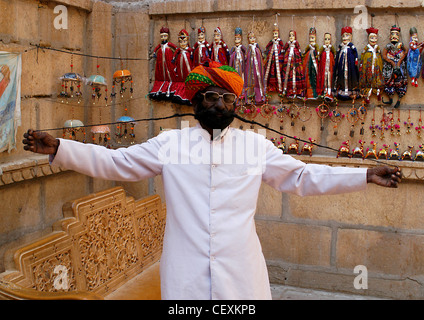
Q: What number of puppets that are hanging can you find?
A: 14